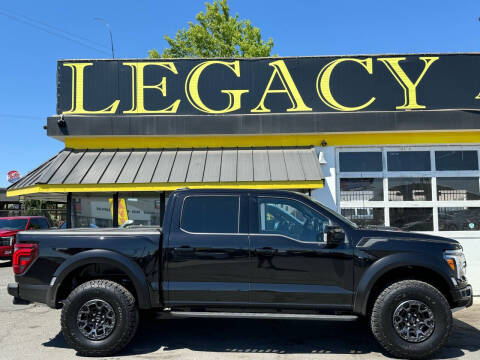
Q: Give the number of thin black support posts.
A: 3